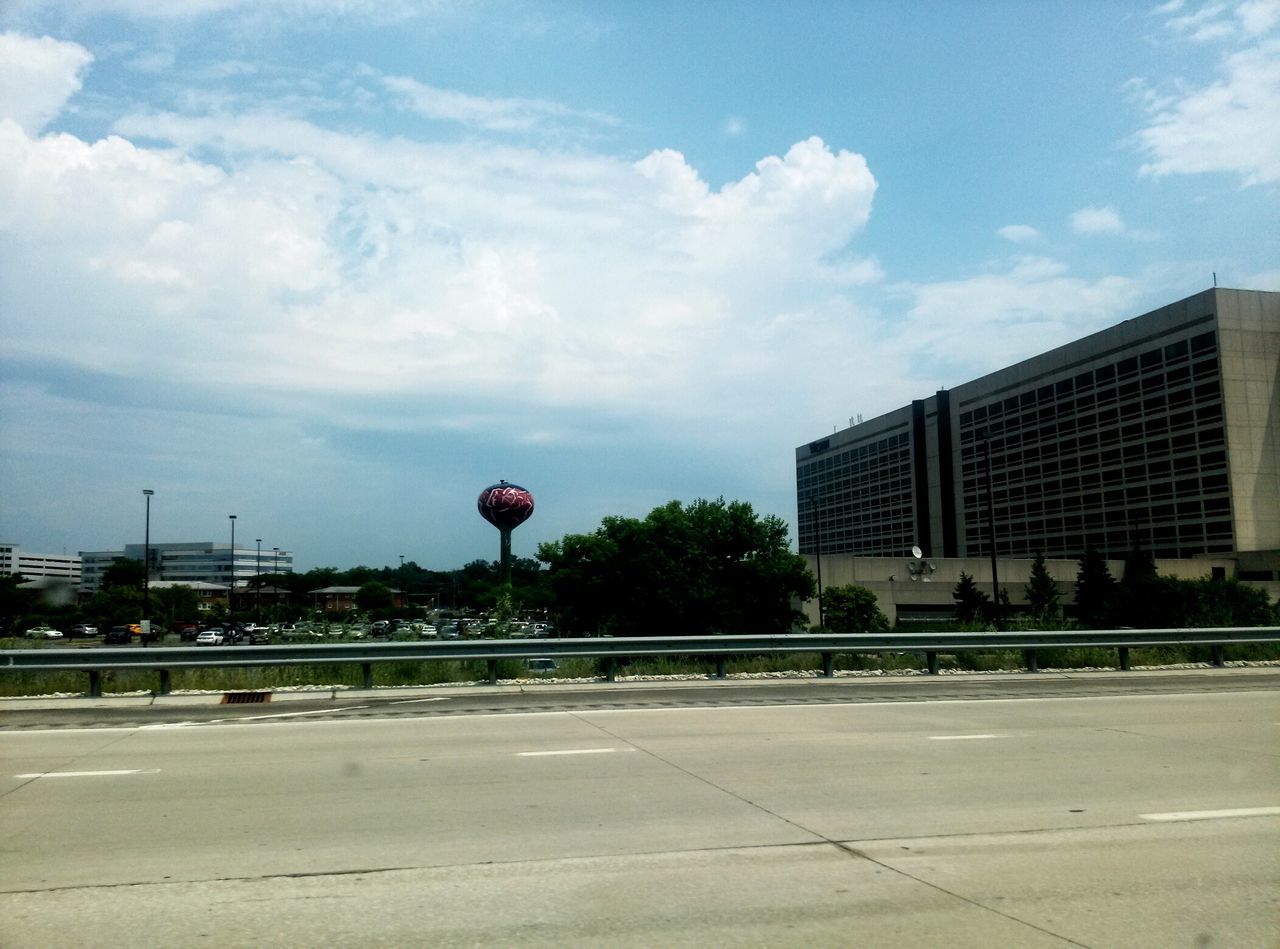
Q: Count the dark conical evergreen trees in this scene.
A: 4